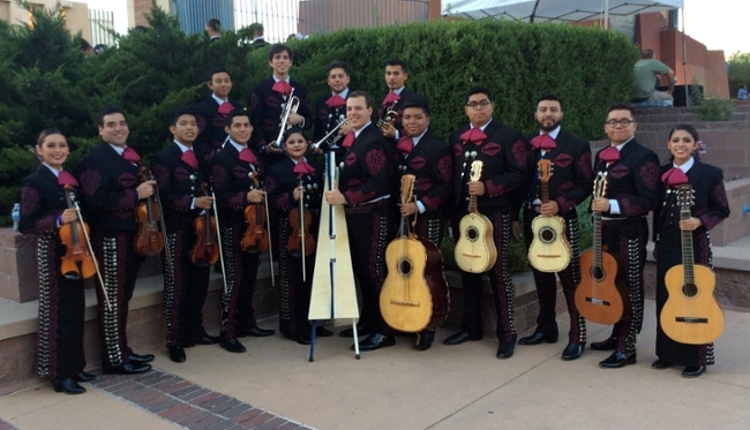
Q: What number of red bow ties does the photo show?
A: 15